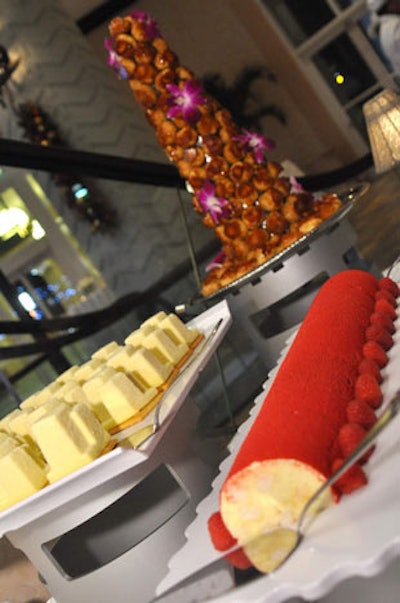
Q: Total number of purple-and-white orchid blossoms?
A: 7